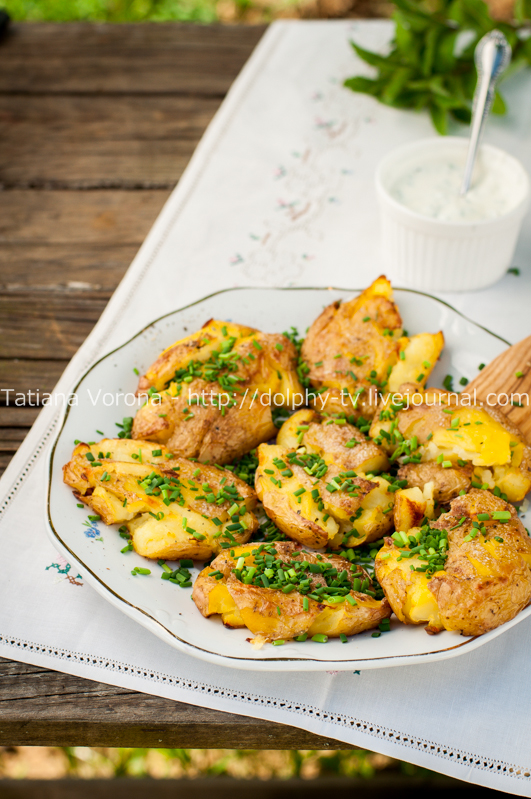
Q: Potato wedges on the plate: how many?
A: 7